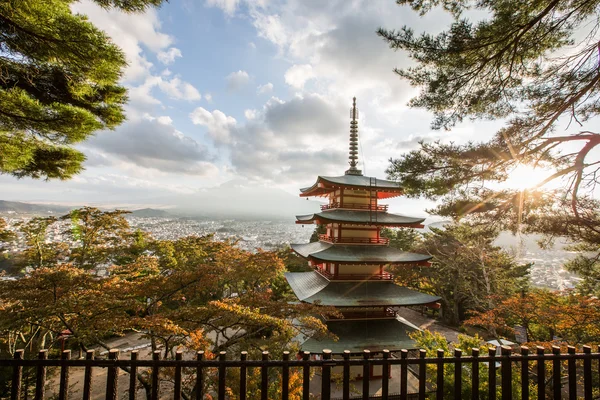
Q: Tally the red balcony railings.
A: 4